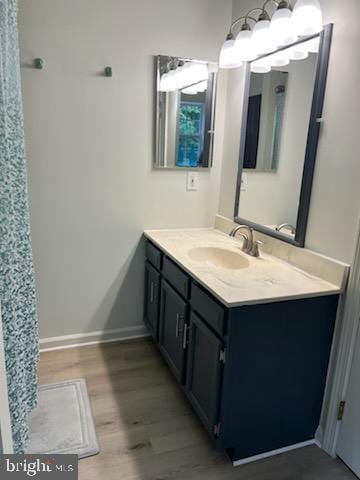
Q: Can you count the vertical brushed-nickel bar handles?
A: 3